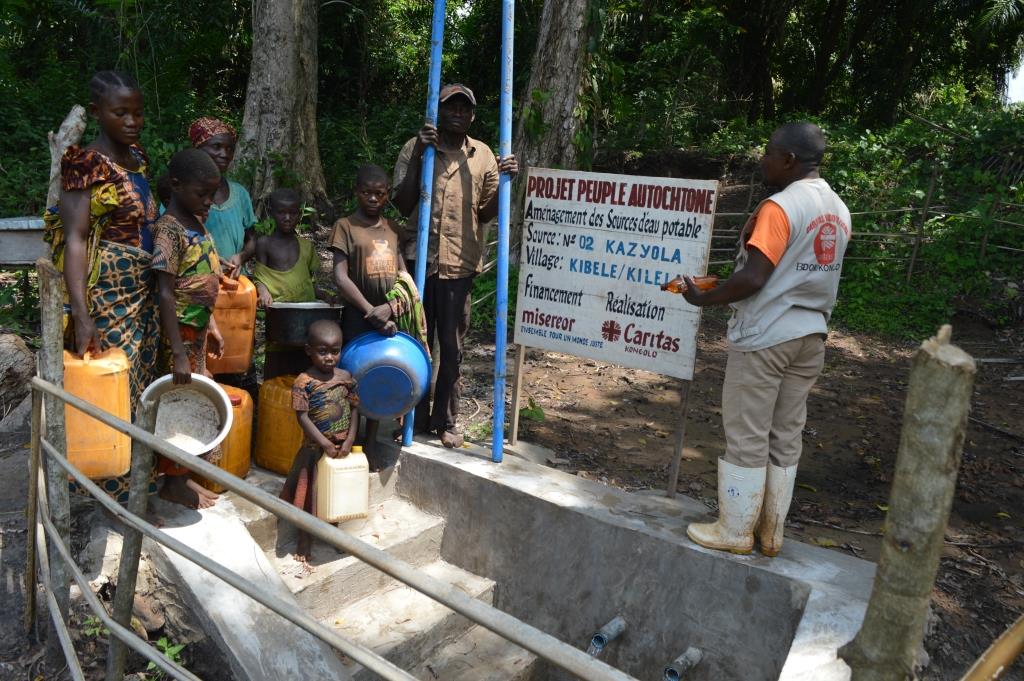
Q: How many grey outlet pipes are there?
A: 2